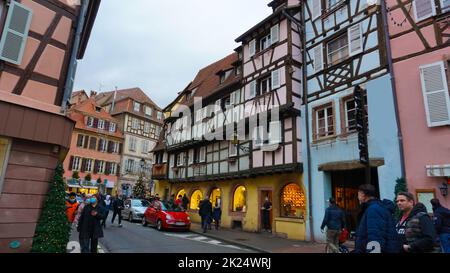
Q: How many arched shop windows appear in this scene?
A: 5